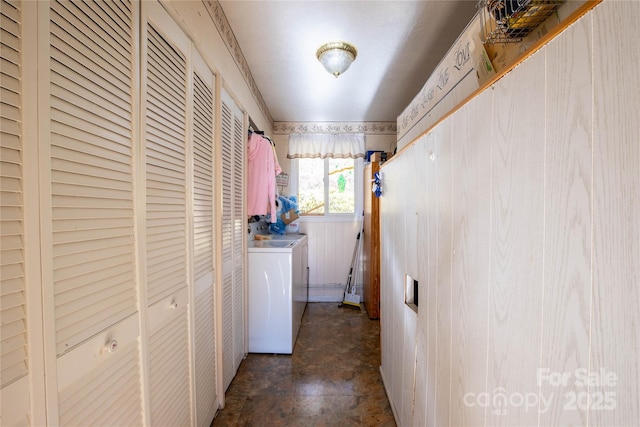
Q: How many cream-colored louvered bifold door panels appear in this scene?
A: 6